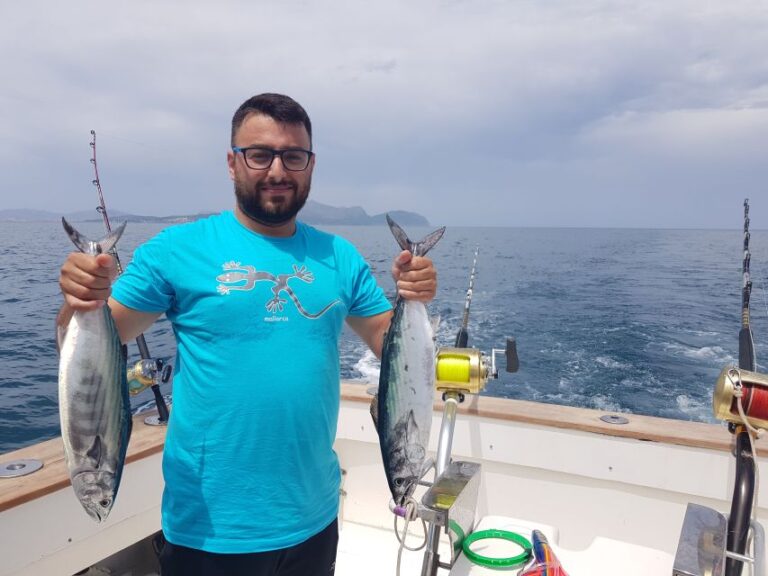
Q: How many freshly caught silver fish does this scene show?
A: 2